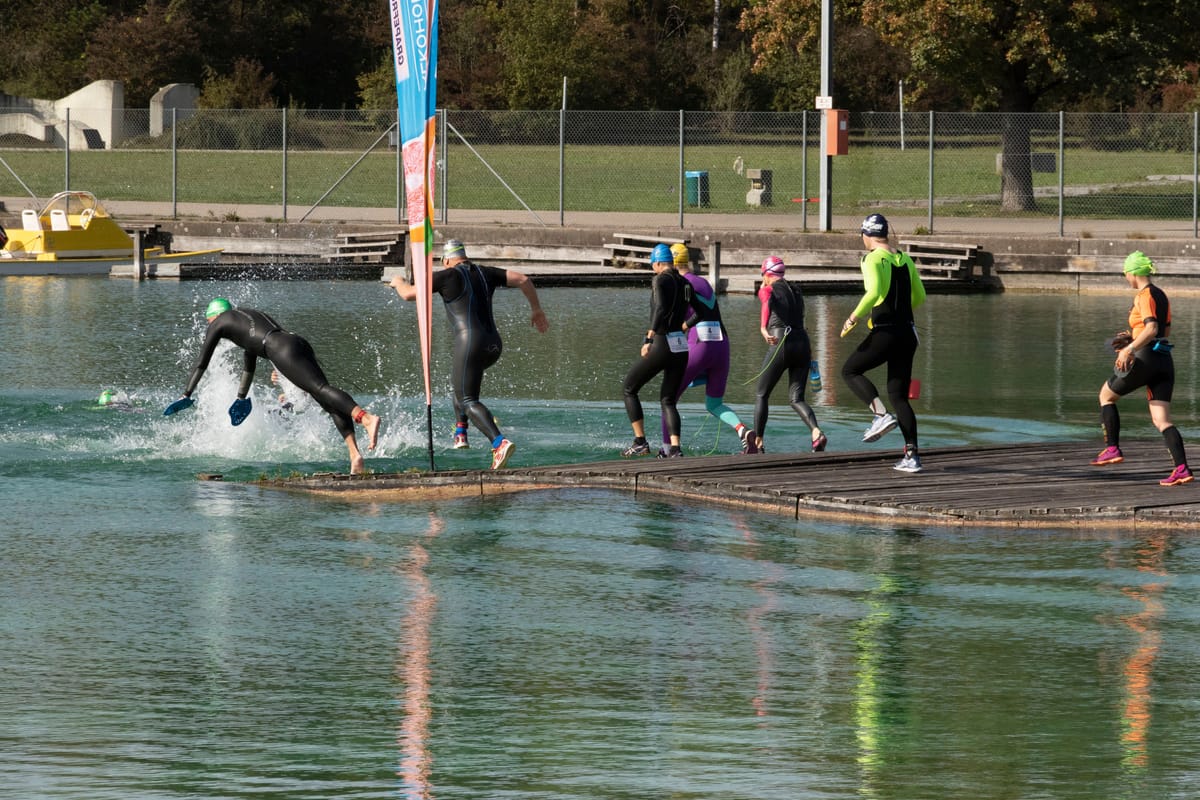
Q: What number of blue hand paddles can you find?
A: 2